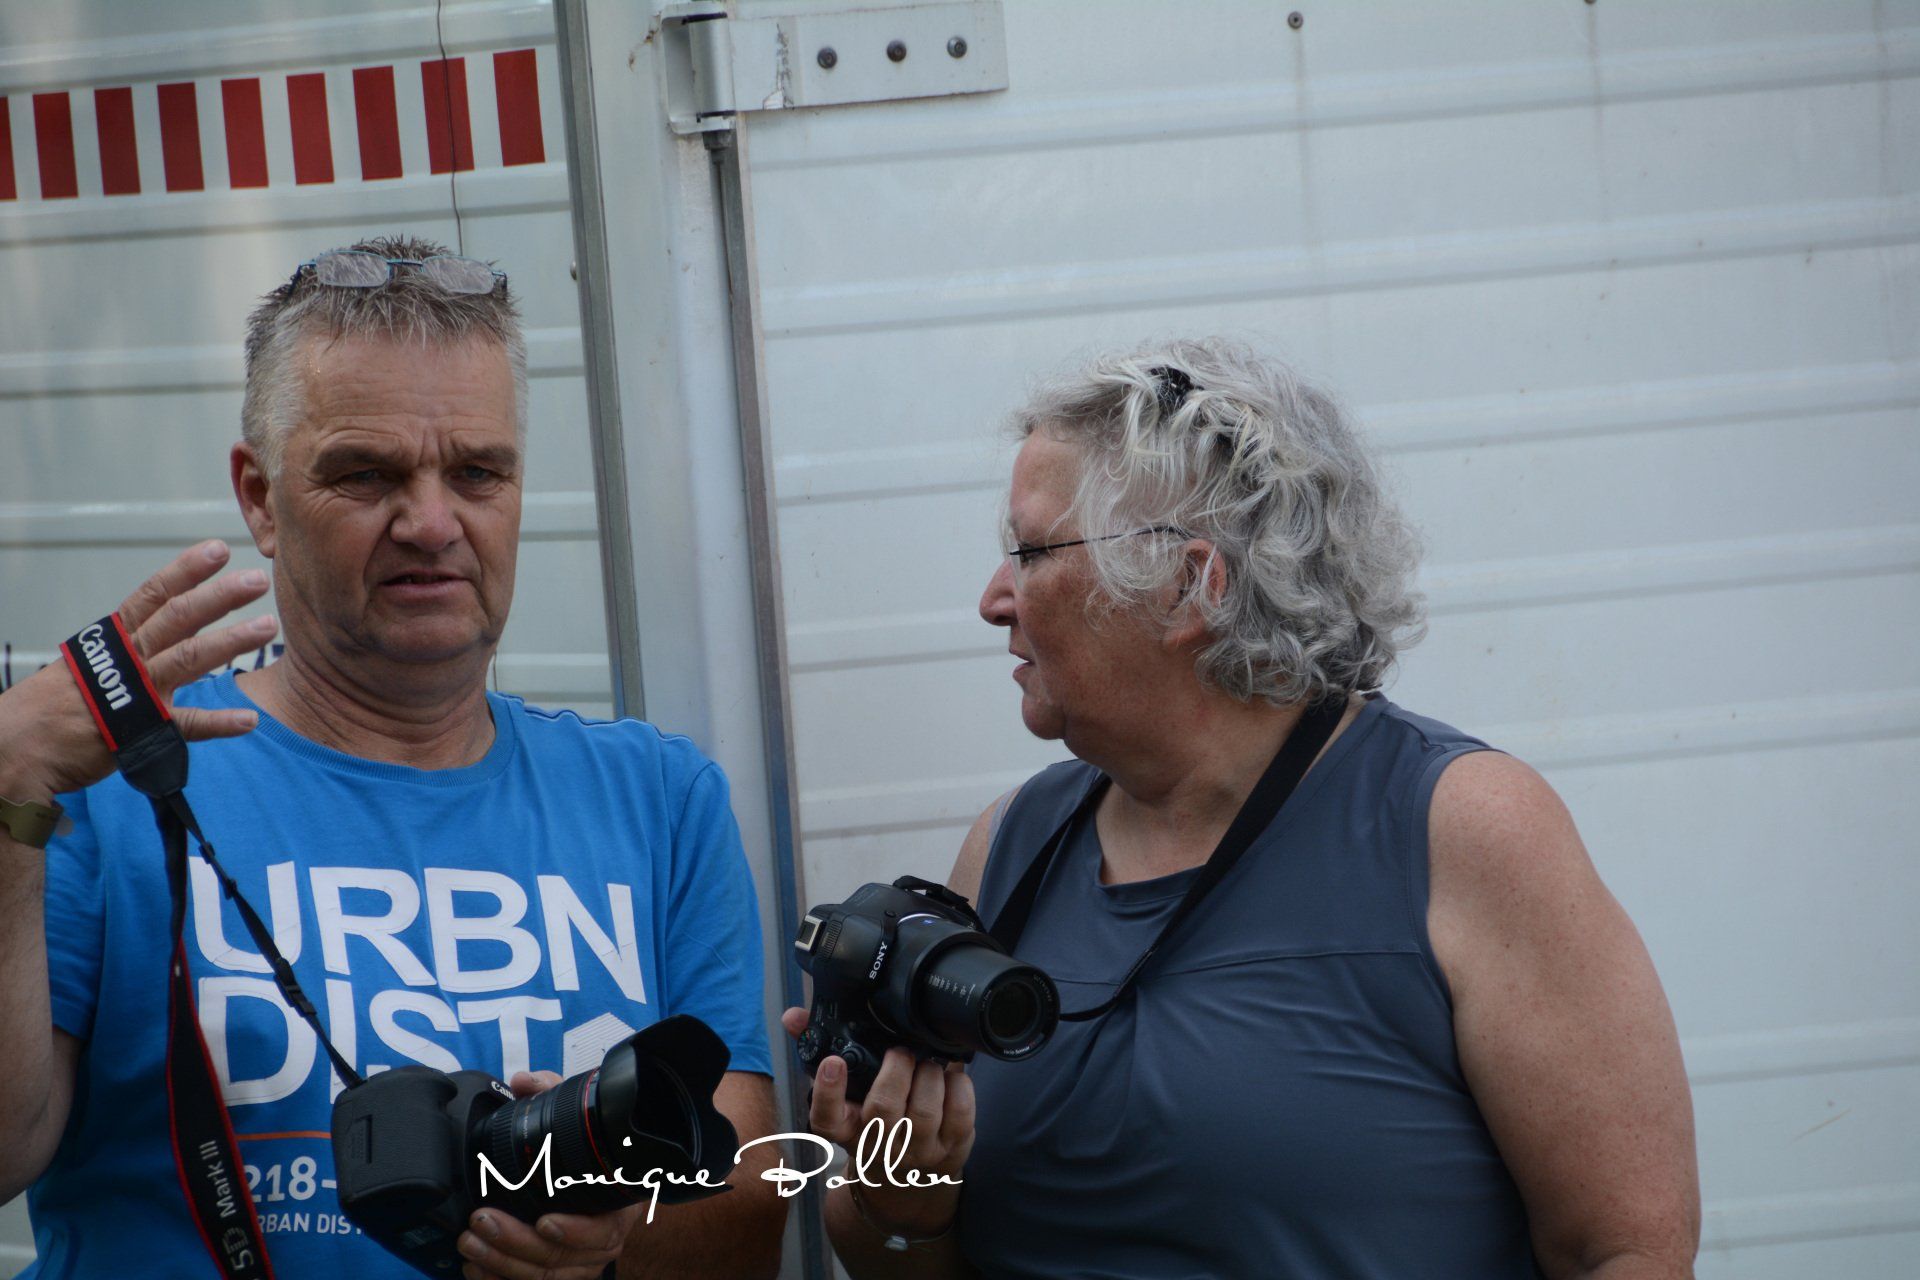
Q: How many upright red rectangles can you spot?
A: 9